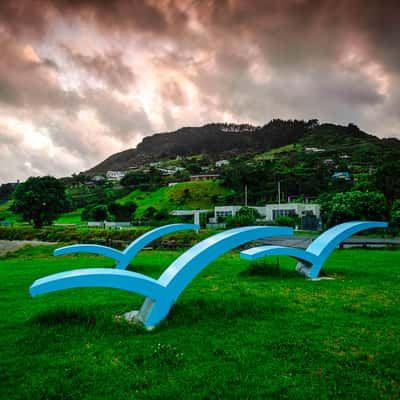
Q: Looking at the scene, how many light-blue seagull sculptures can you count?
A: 3